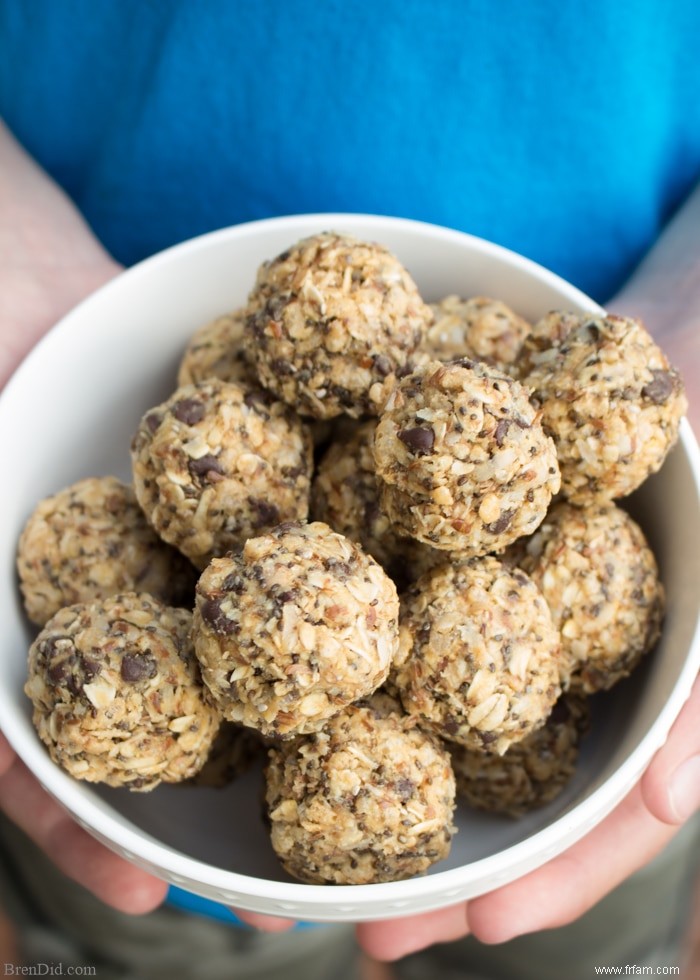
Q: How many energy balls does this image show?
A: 15